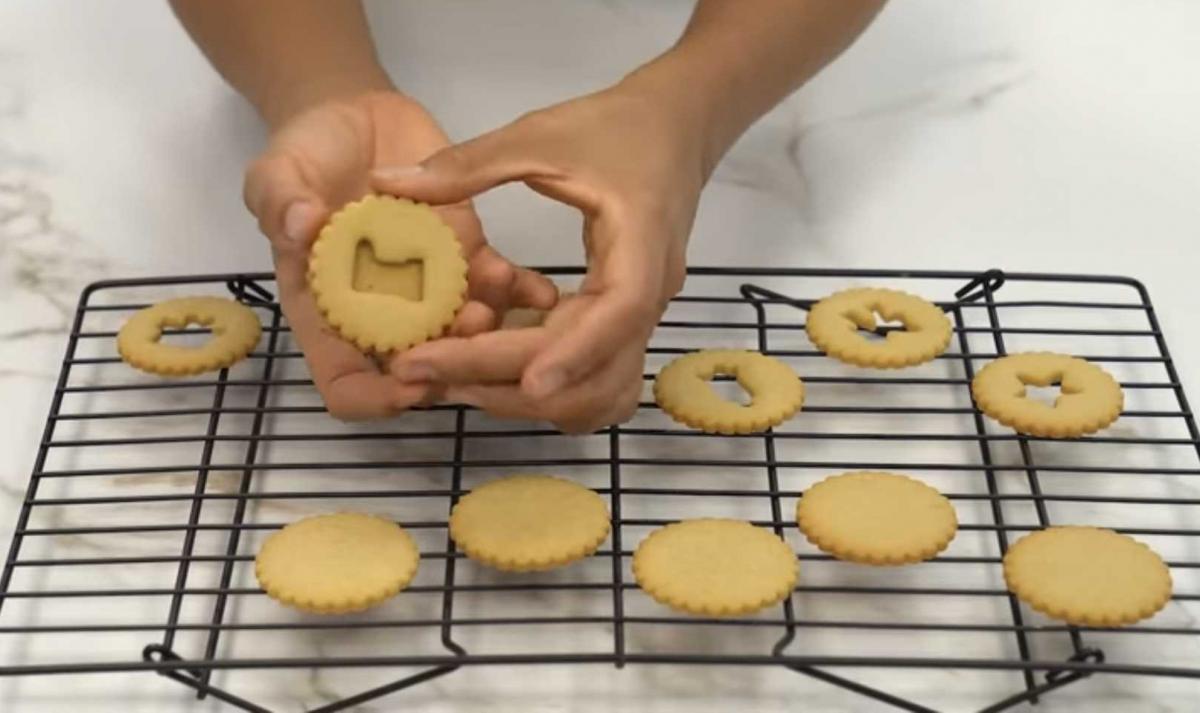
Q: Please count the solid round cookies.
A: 5